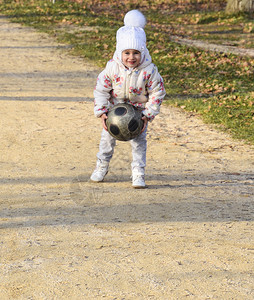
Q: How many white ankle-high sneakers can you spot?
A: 2